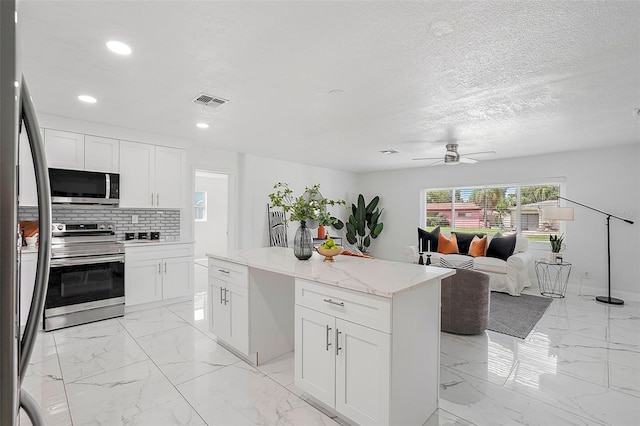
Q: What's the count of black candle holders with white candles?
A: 2